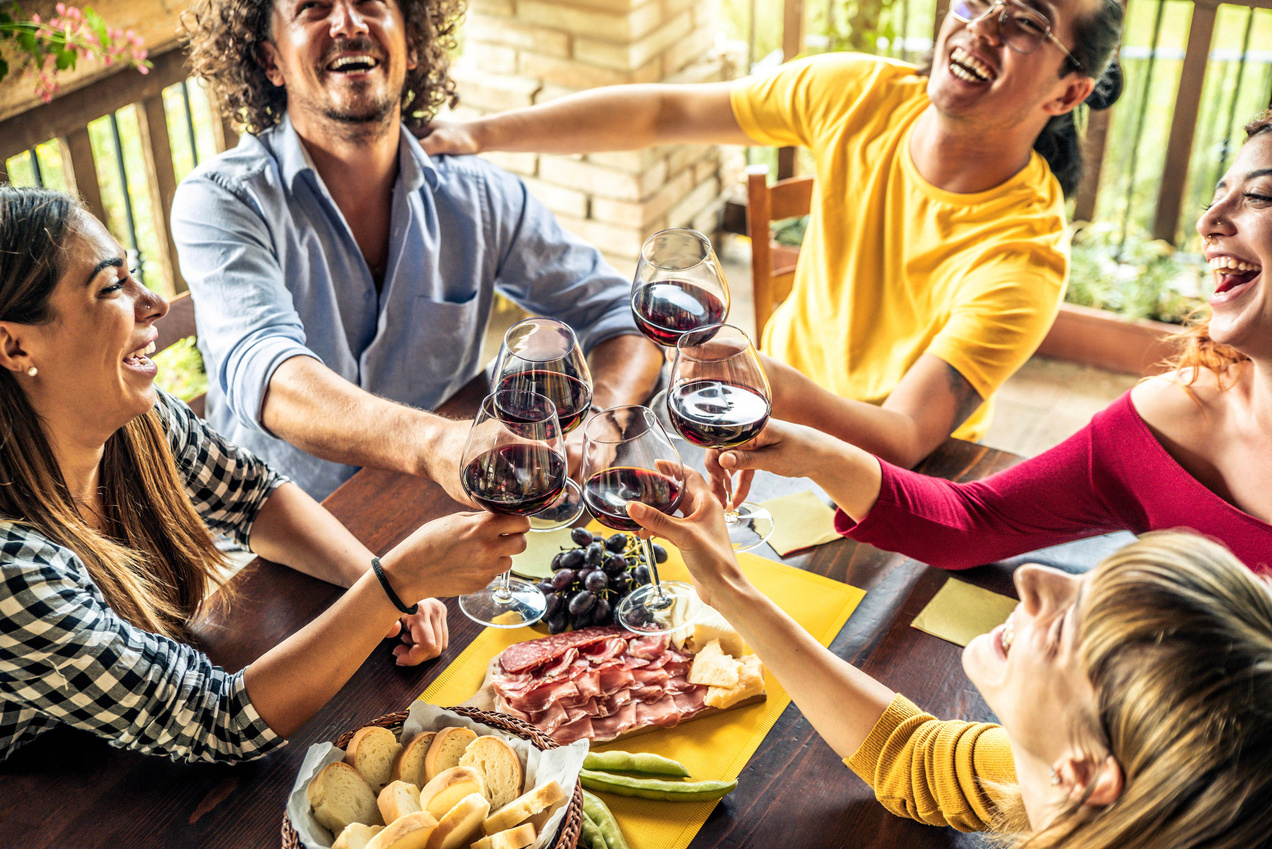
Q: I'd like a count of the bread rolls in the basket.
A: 12